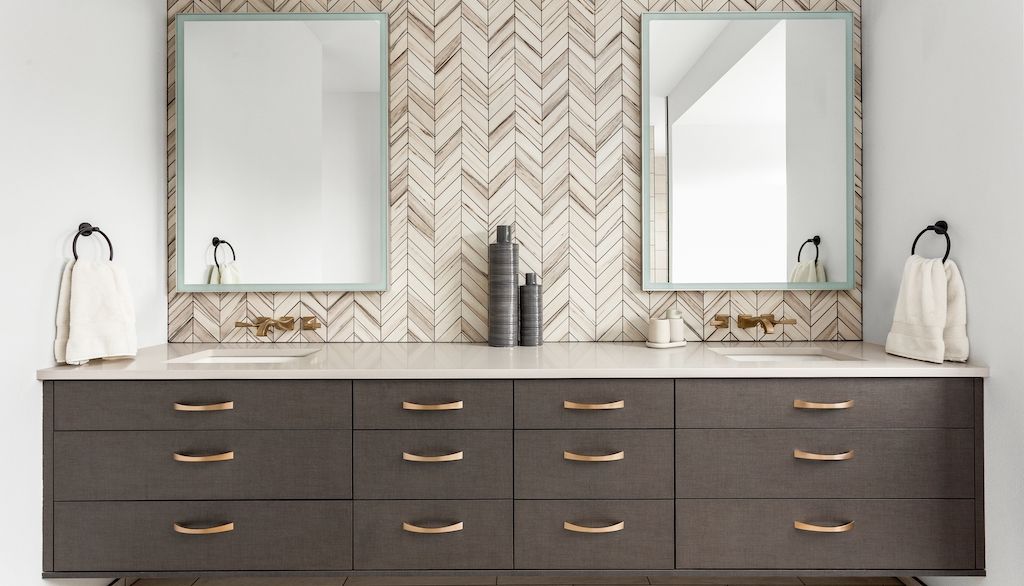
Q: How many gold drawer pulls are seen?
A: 12